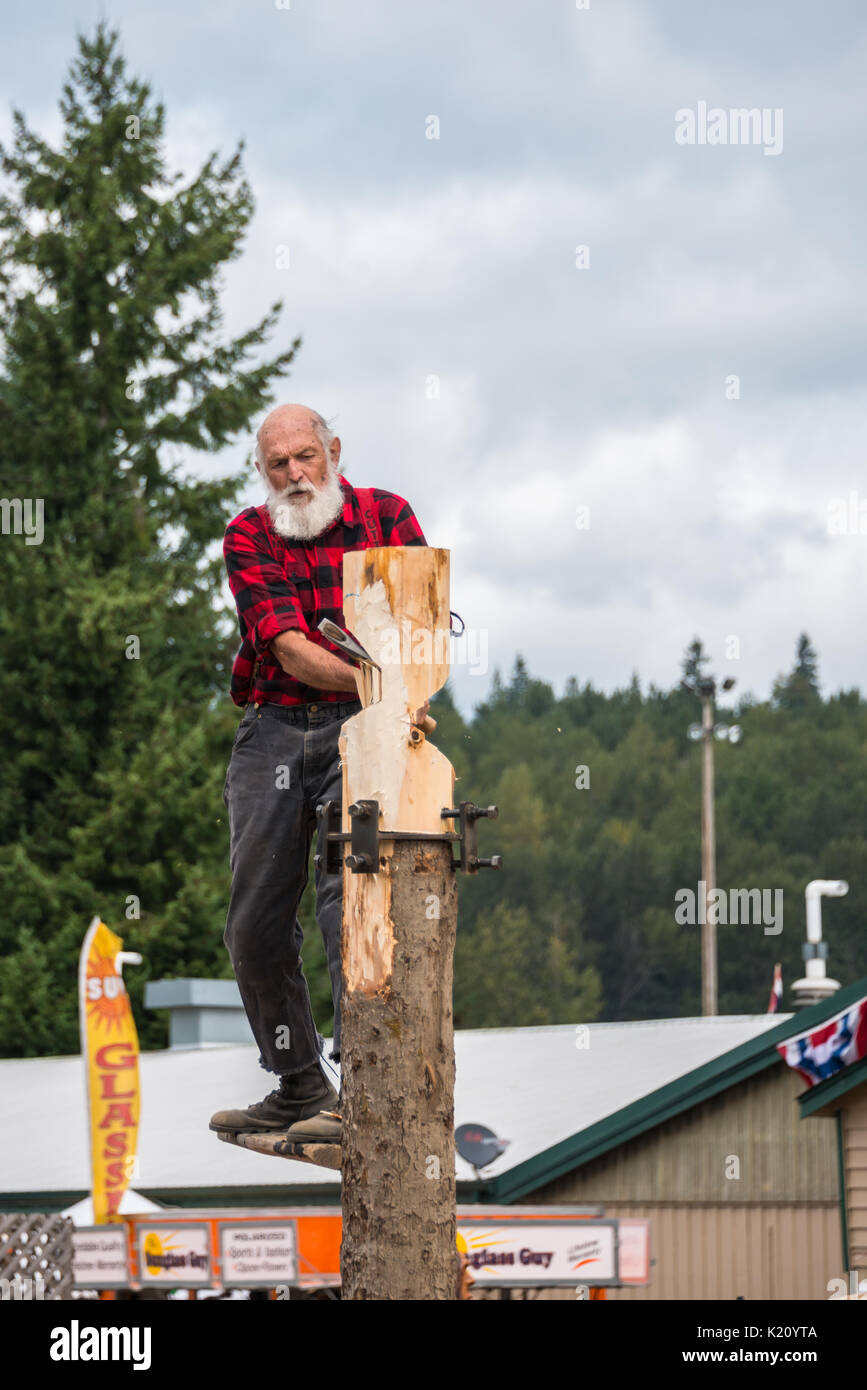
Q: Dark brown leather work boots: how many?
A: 2